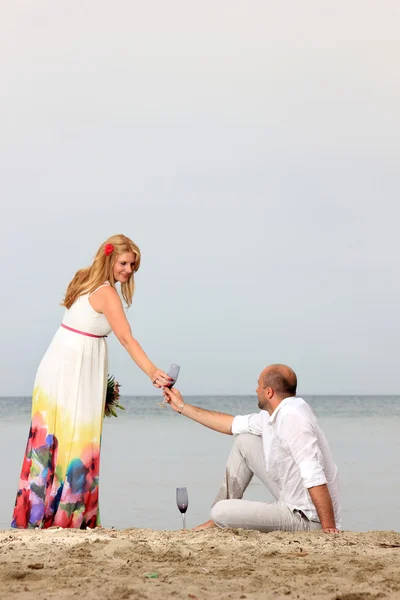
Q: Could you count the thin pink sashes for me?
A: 1